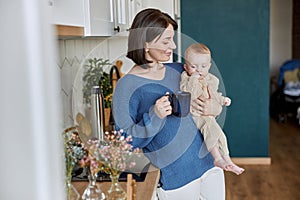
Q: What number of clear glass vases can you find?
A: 3